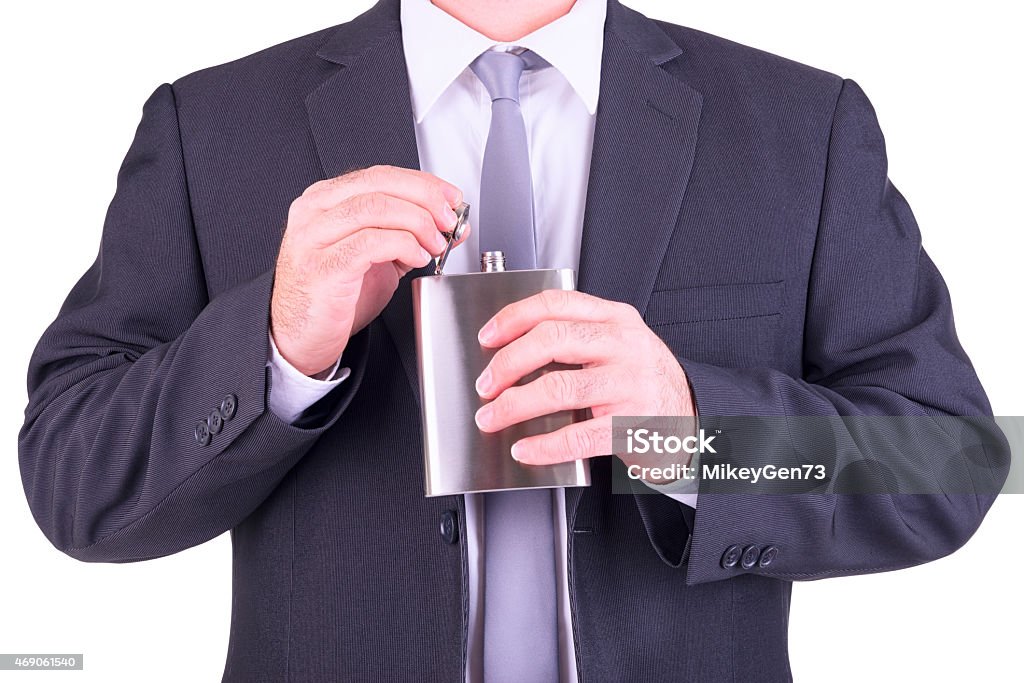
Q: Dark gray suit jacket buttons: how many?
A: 7